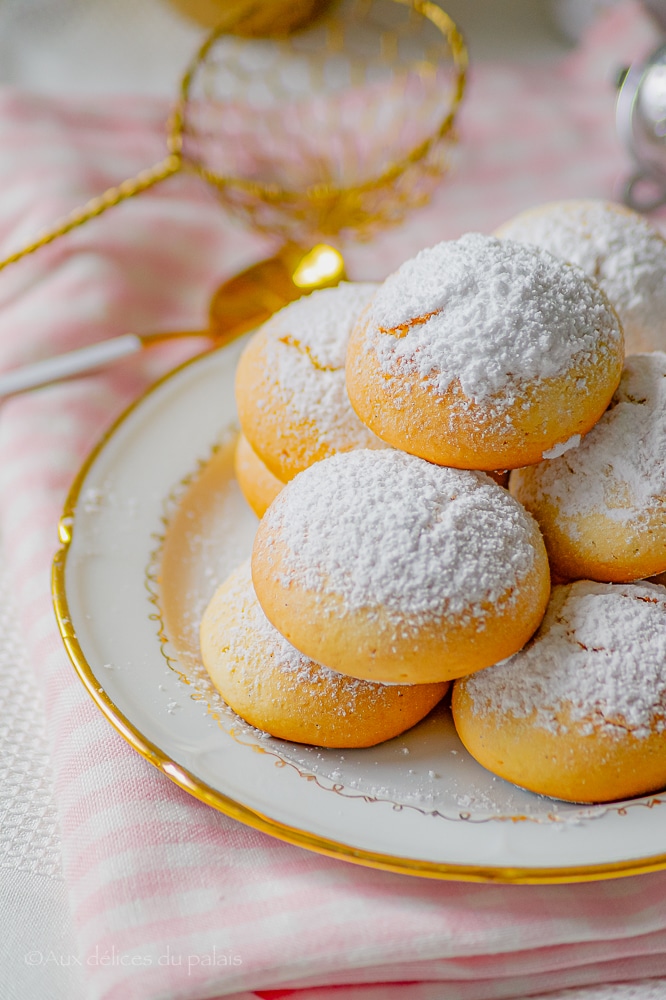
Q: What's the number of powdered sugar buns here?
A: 8